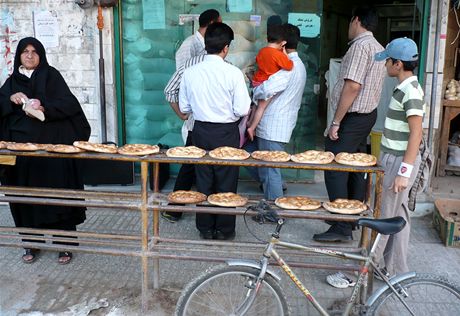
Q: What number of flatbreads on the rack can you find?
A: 14